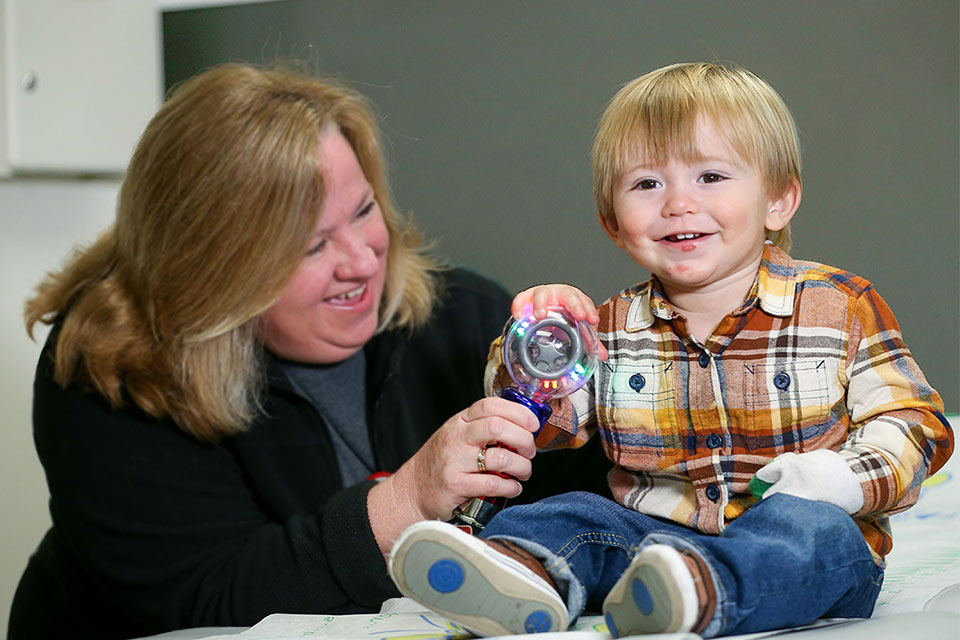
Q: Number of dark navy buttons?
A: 5